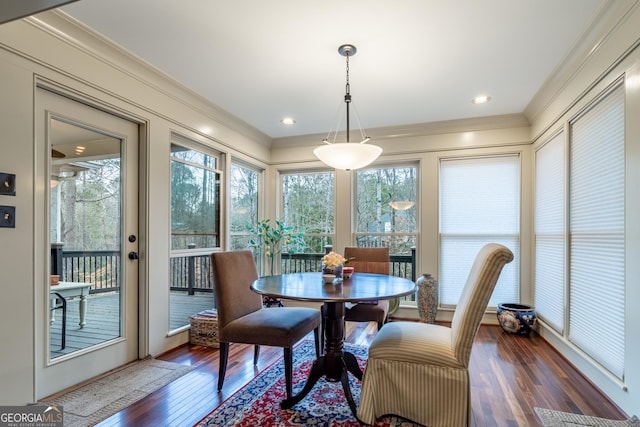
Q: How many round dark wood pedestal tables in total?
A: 1